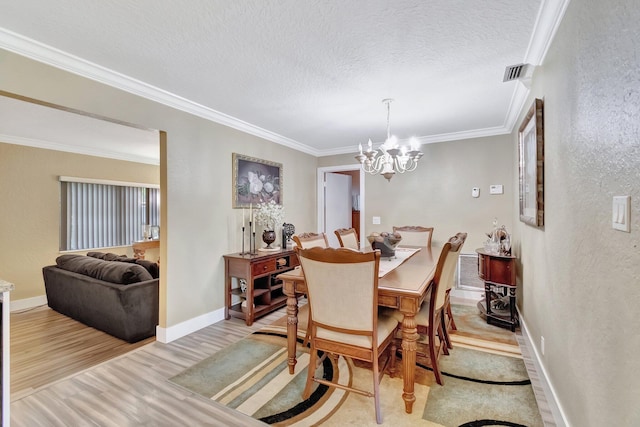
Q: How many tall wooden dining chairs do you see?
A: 6